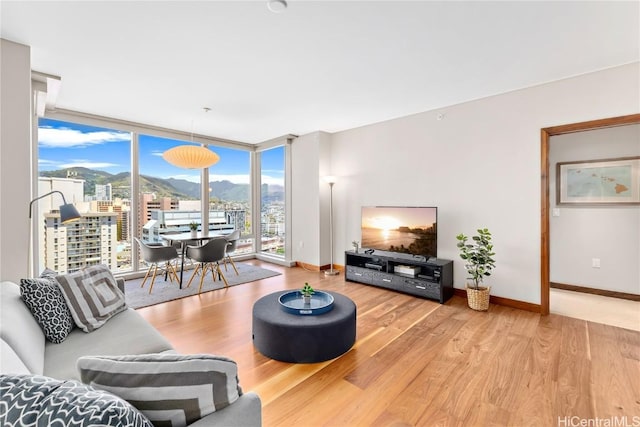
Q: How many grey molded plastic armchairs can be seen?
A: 4